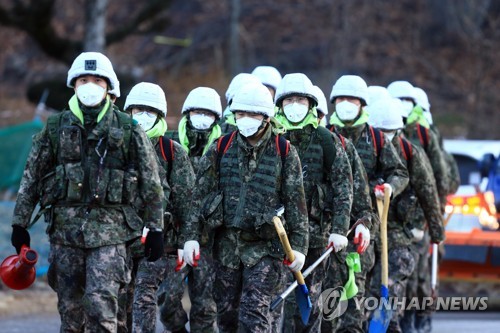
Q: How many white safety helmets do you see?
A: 14